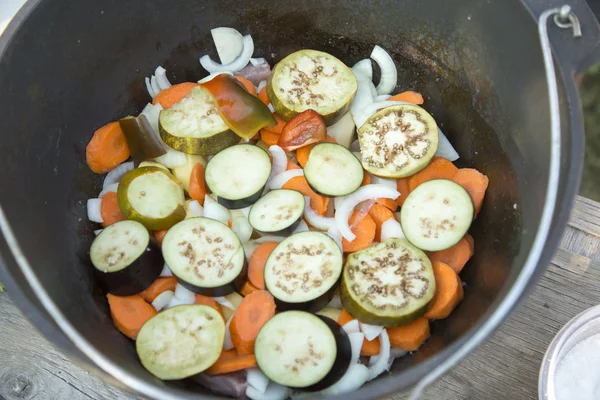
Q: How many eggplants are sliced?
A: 14